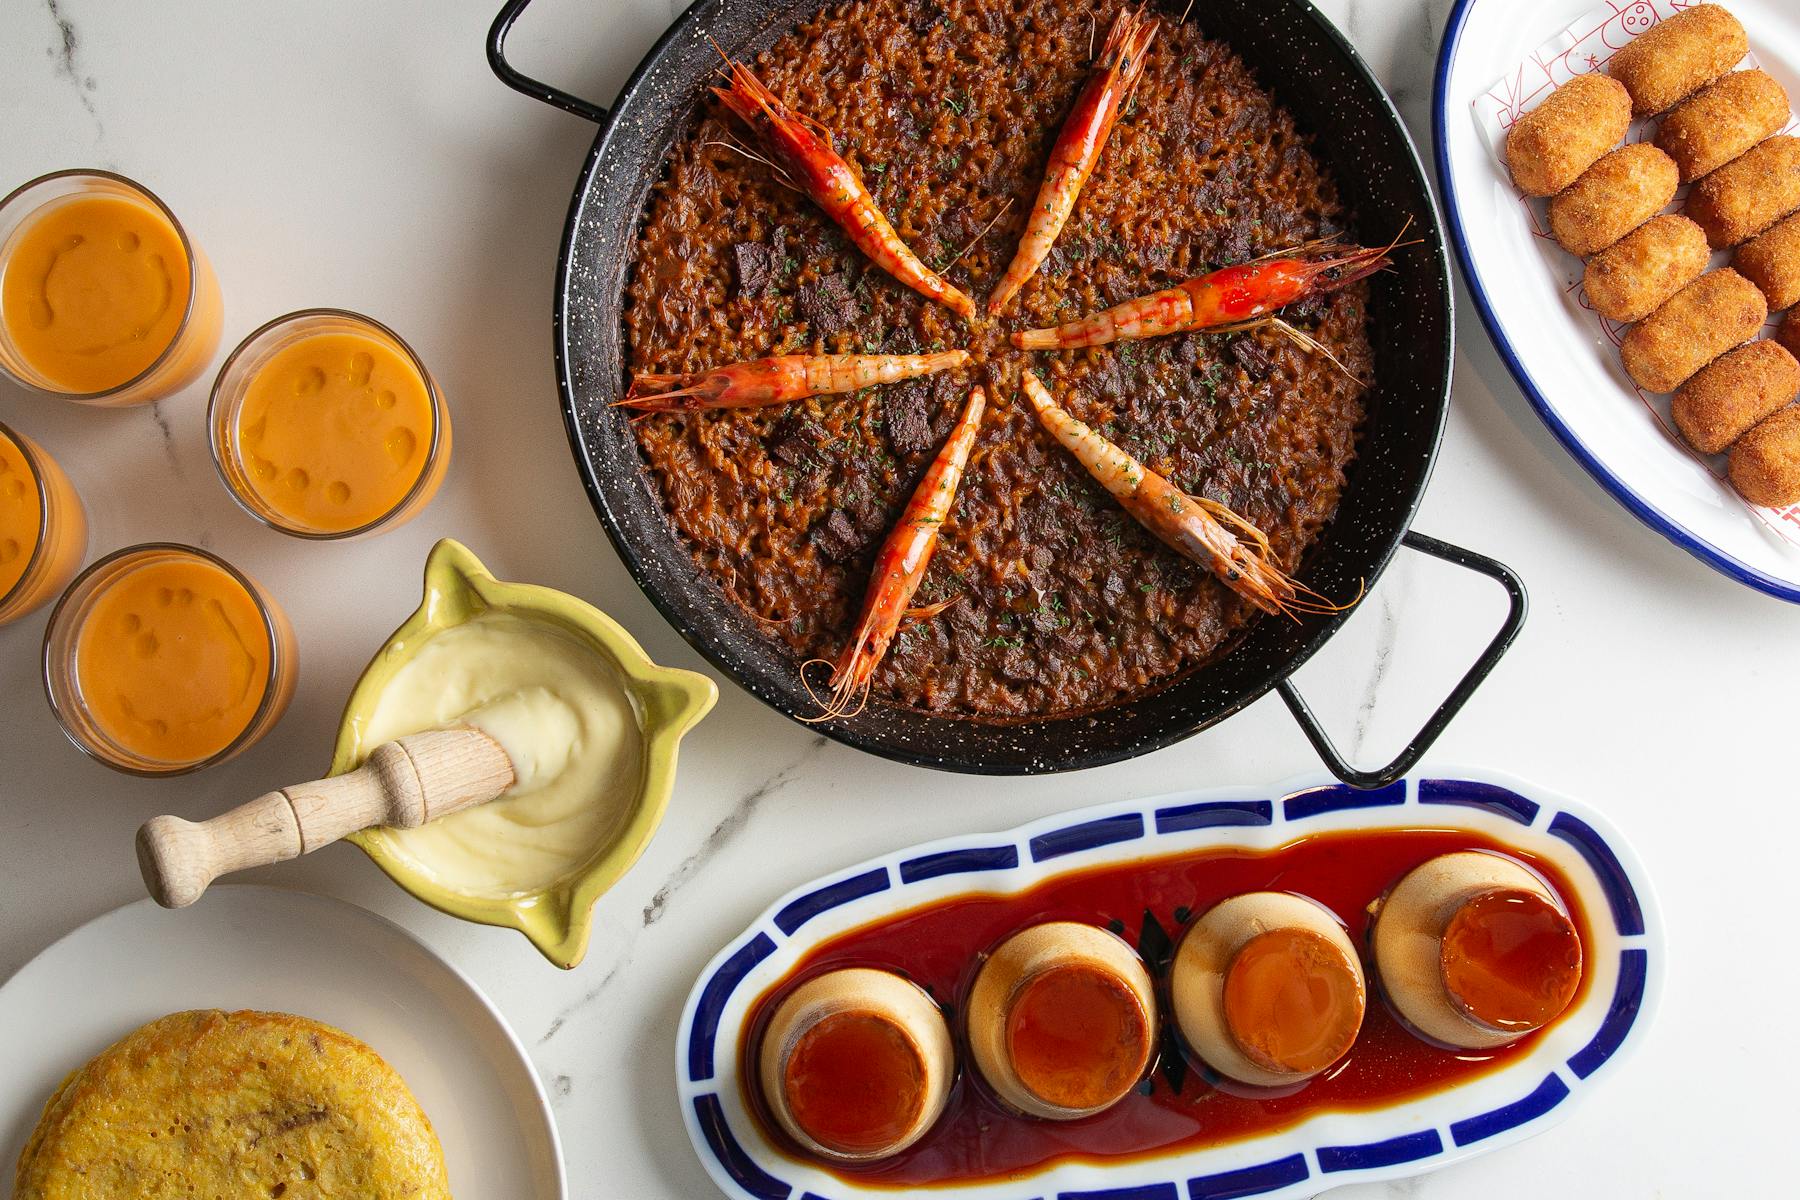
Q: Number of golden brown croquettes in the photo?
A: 11